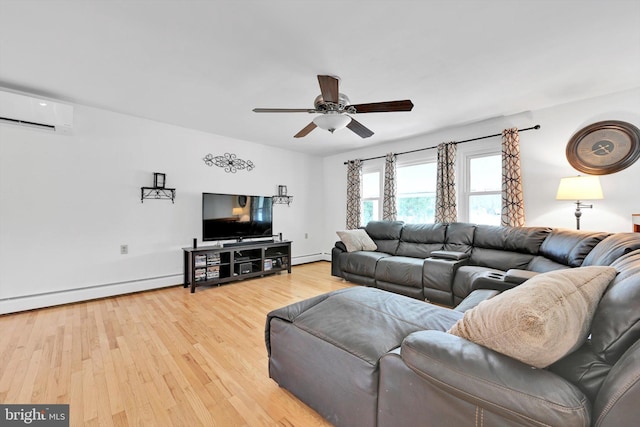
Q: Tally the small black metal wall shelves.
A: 2